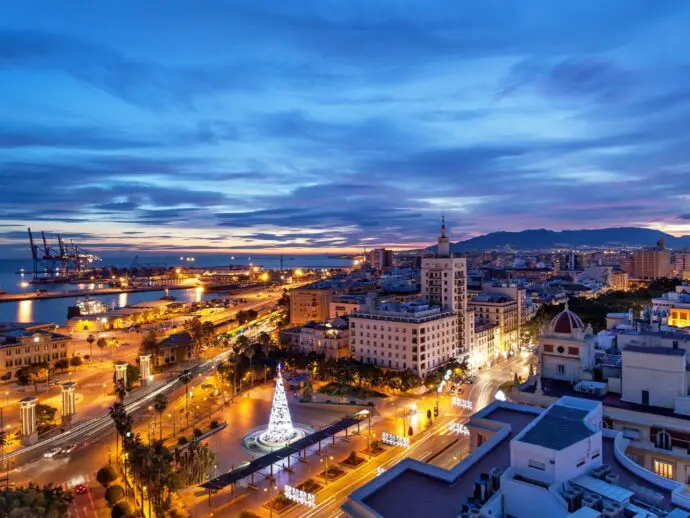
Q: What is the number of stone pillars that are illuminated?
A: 4